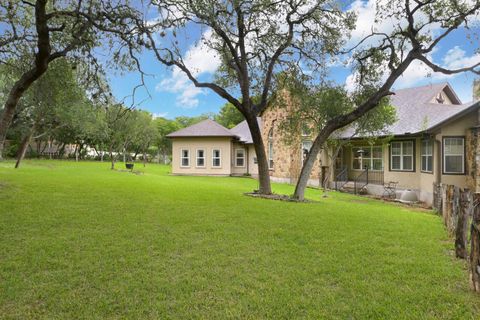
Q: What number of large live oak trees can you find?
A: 3